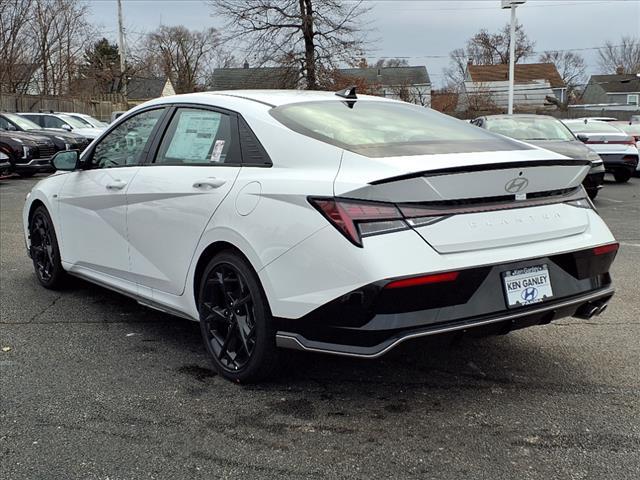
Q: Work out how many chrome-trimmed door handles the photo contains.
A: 0